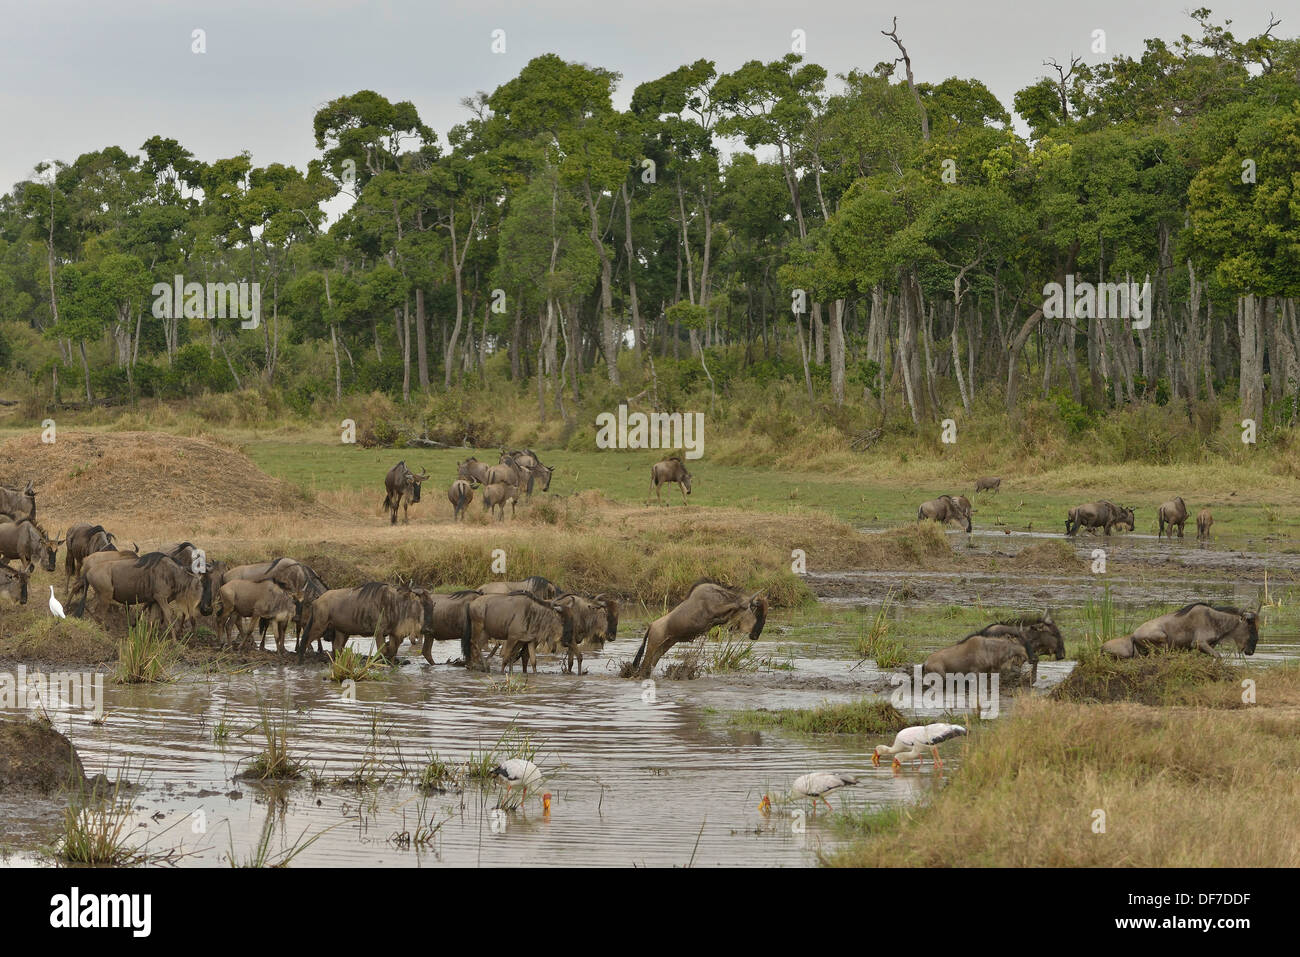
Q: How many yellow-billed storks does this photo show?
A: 4